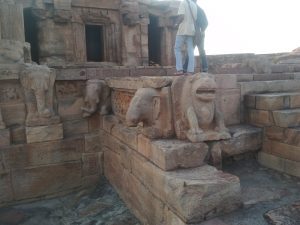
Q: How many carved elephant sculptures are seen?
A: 3